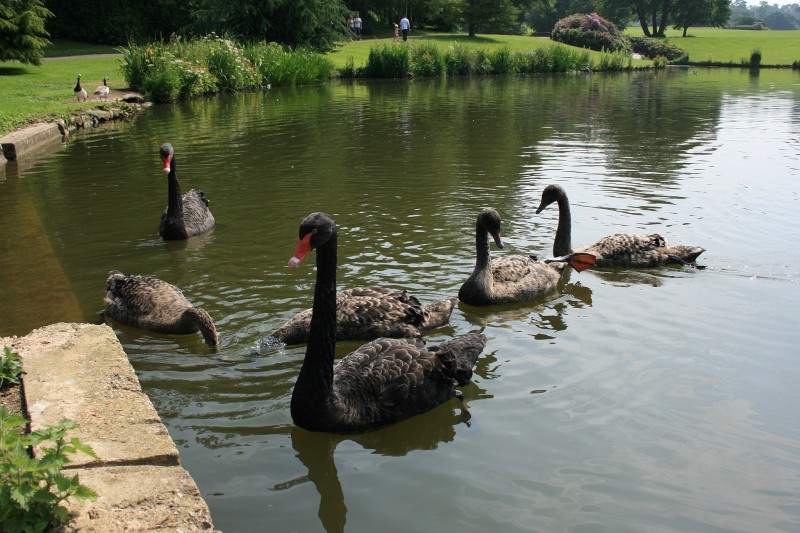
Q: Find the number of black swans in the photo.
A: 6